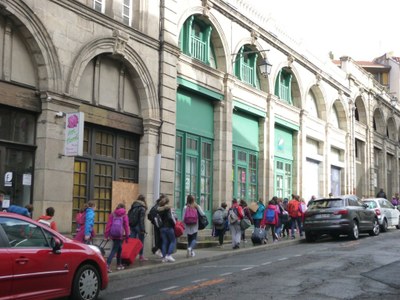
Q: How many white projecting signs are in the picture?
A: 1